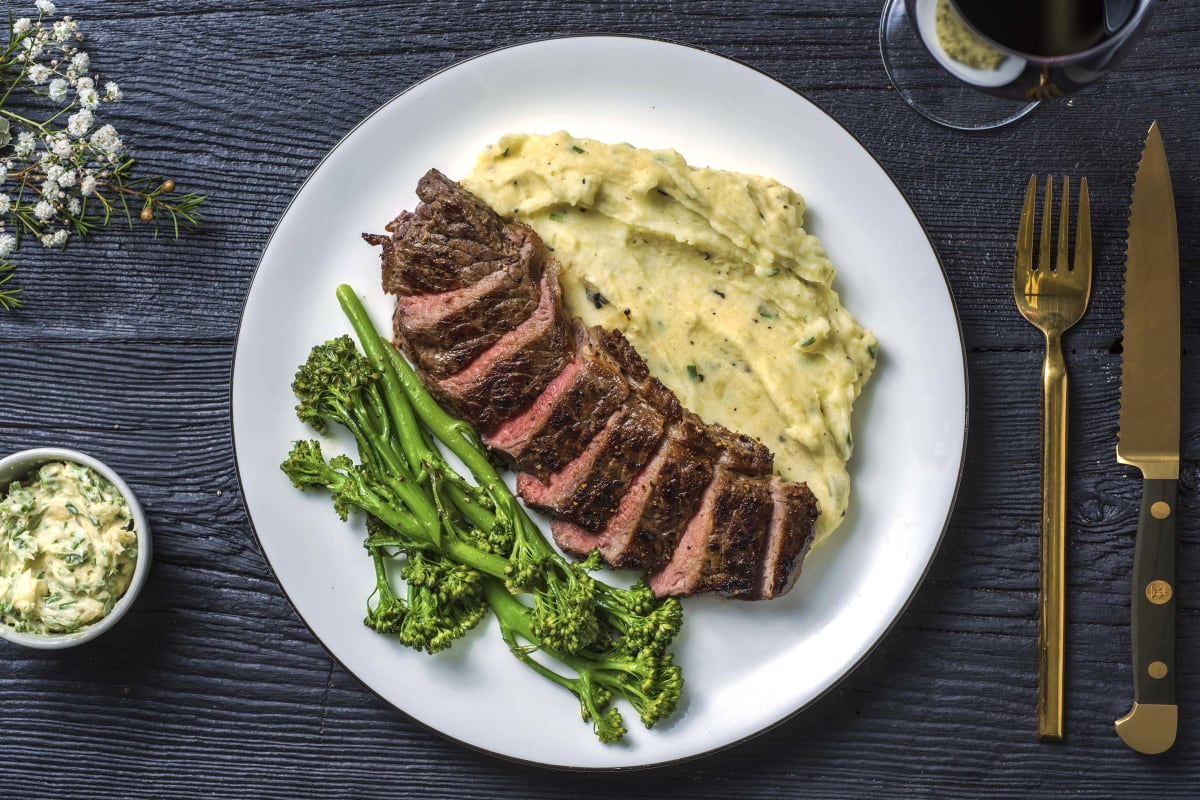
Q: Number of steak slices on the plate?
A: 8